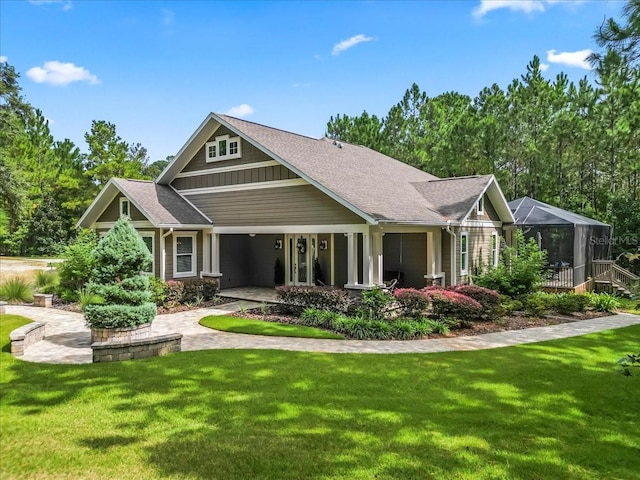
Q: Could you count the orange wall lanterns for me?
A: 0